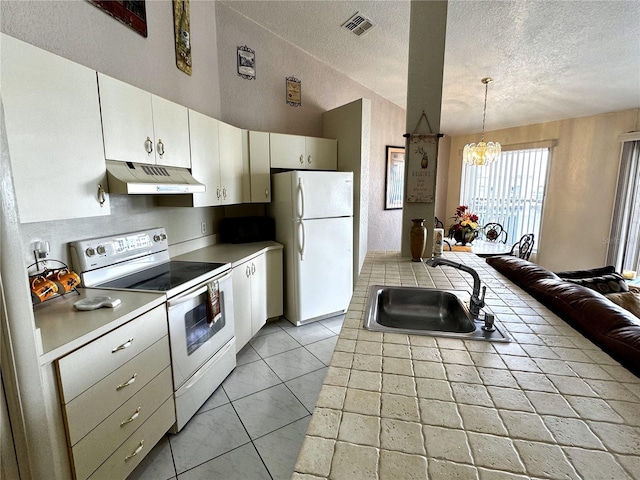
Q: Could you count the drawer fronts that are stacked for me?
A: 4